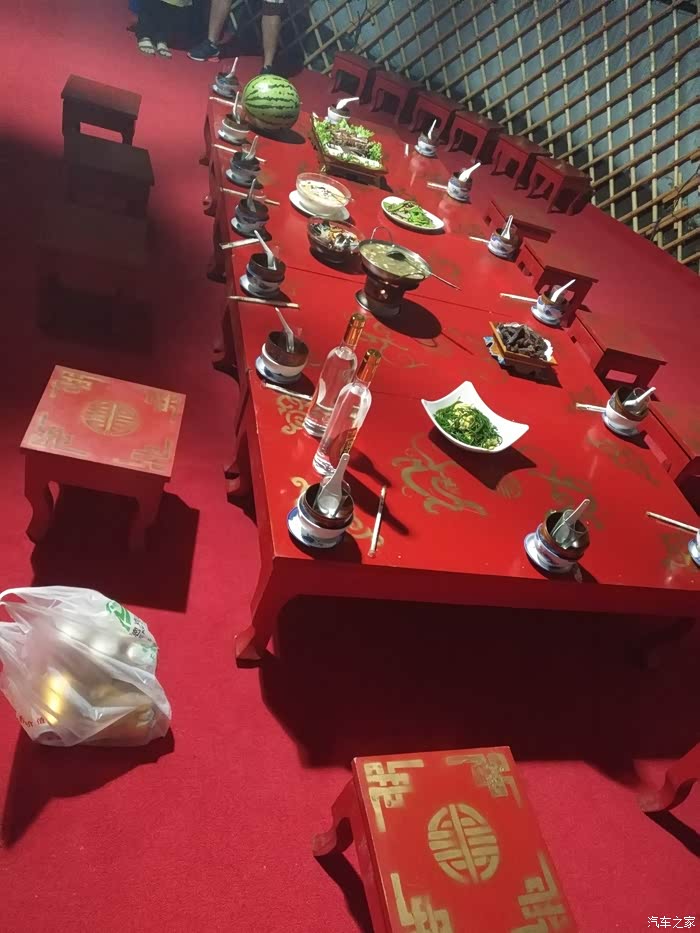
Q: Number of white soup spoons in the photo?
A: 14